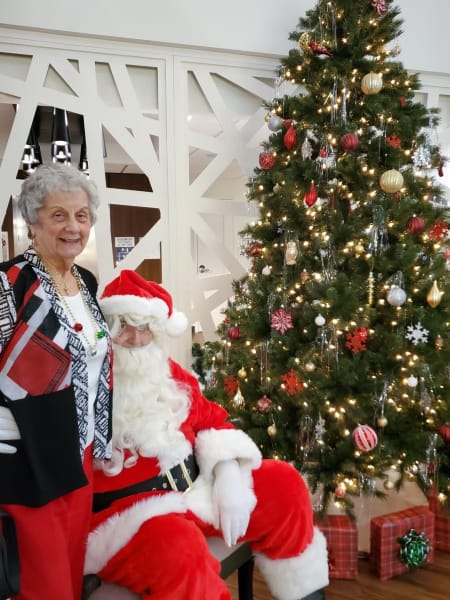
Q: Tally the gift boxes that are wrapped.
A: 3